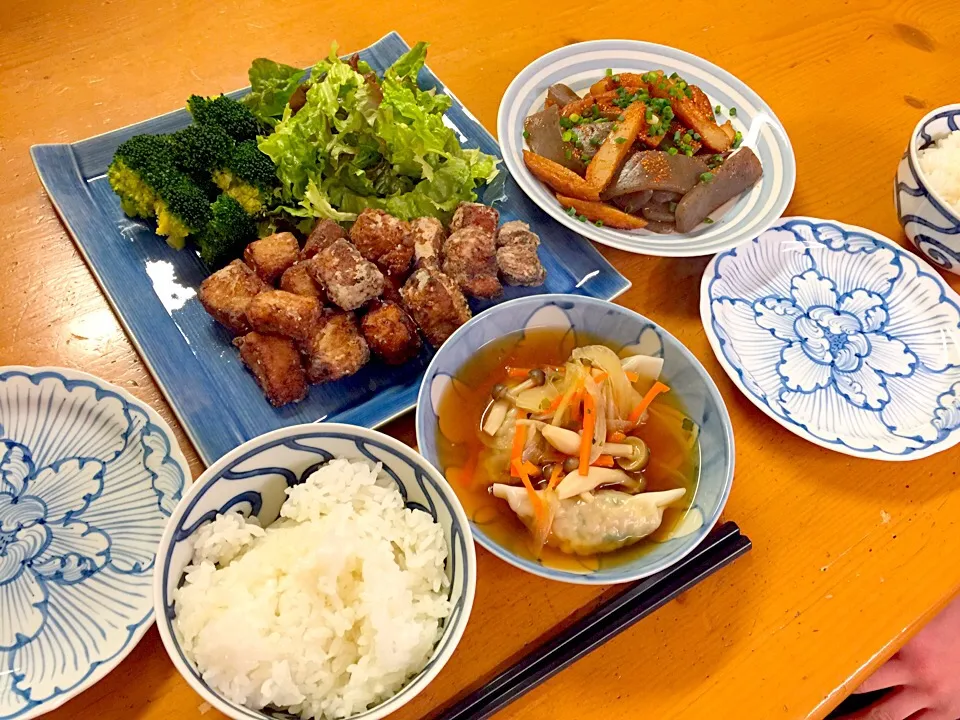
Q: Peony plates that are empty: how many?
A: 2